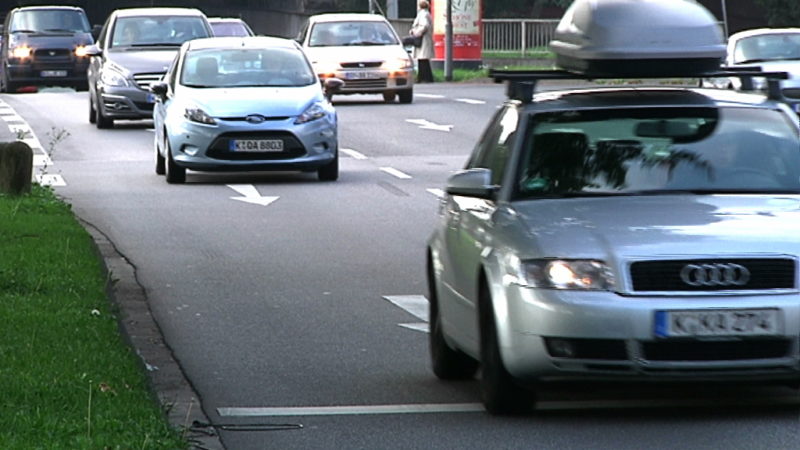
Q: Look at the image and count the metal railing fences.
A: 1